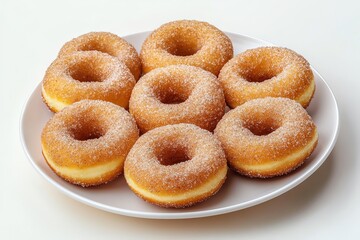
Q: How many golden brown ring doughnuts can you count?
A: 8